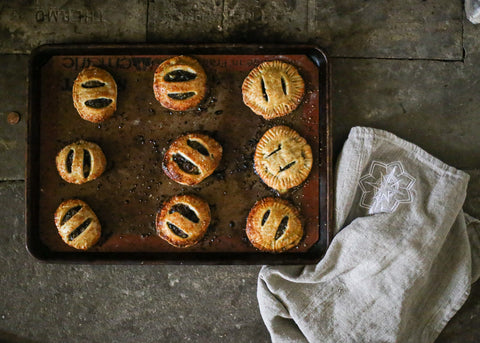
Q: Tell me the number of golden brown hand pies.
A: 9